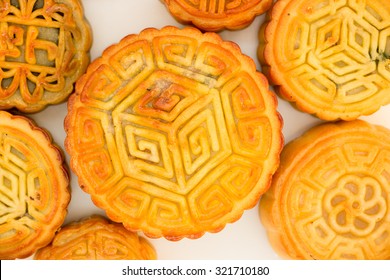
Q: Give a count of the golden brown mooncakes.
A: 7